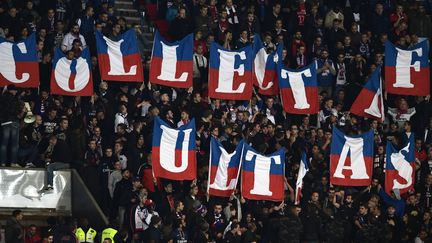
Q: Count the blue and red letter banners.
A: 15